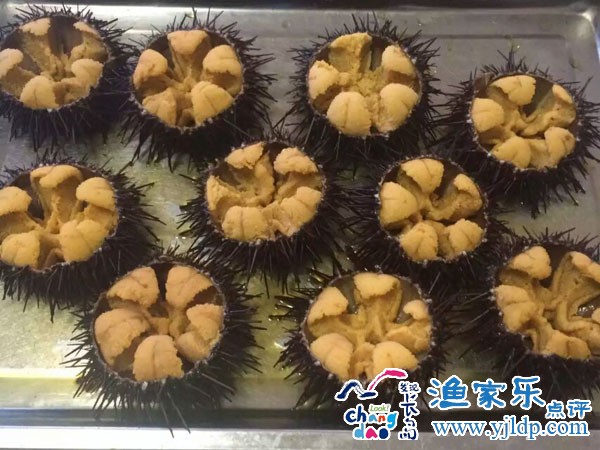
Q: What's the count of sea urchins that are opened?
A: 10